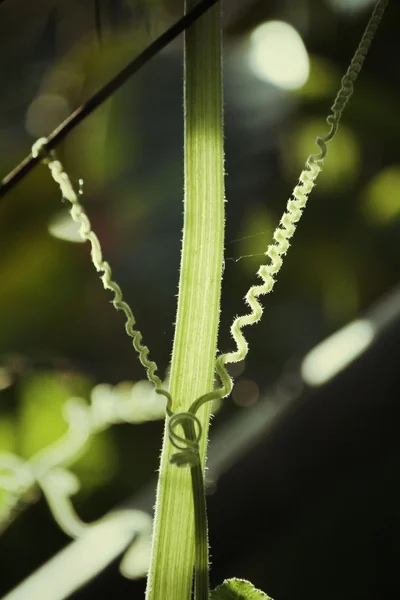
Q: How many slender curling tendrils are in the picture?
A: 2